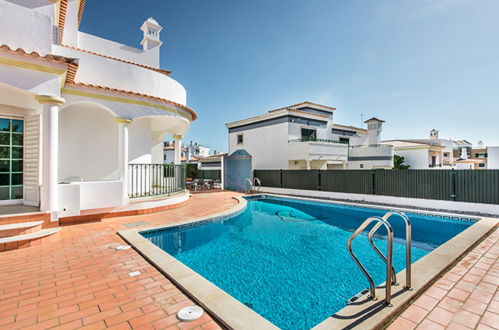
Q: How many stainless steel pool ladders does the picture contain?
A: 2